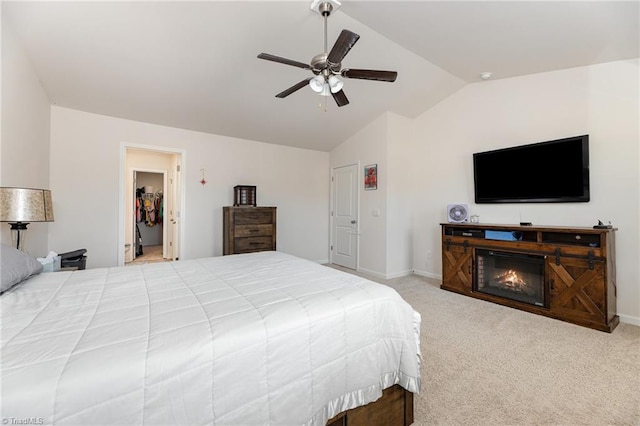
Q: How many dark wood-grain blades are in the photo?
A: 5